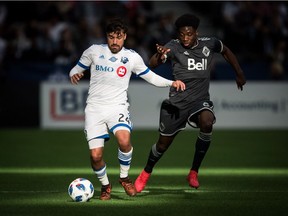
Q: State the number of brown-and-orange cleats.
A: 2